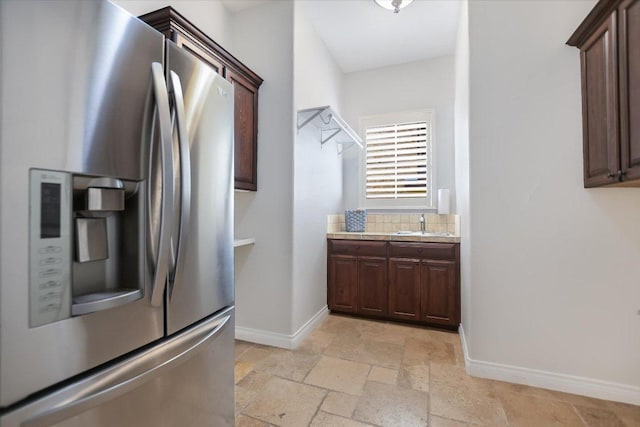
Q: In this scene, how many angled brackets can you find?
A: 3